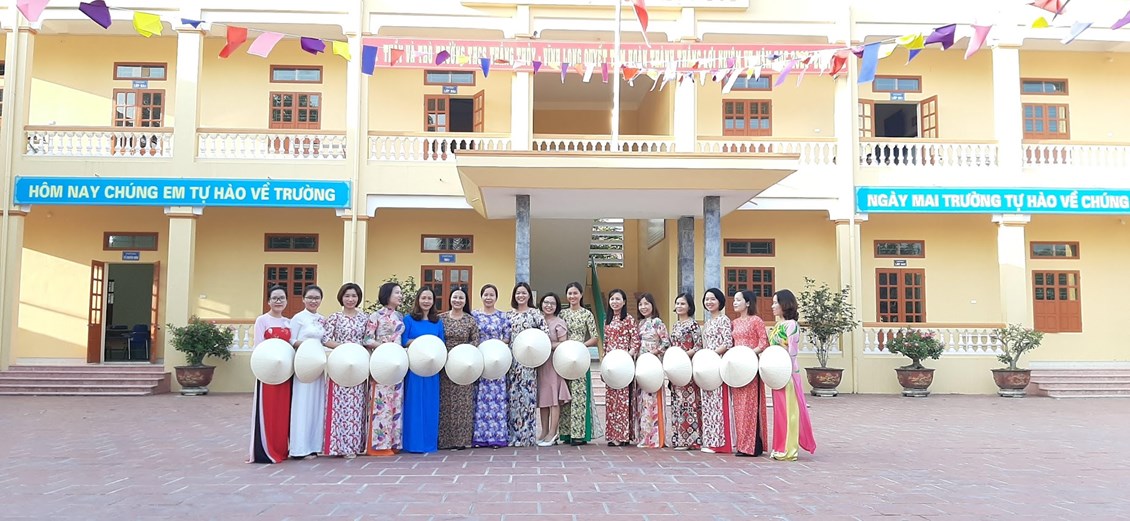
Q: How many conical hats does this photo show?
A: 15